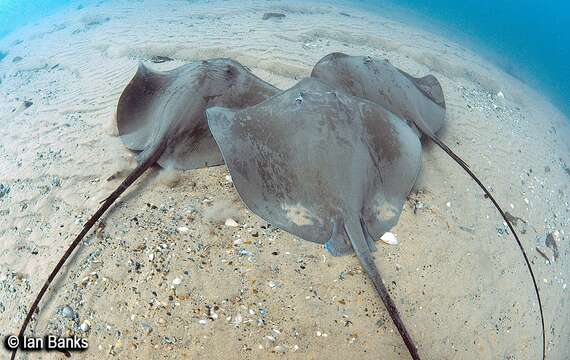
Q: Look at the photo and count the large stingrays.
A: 3